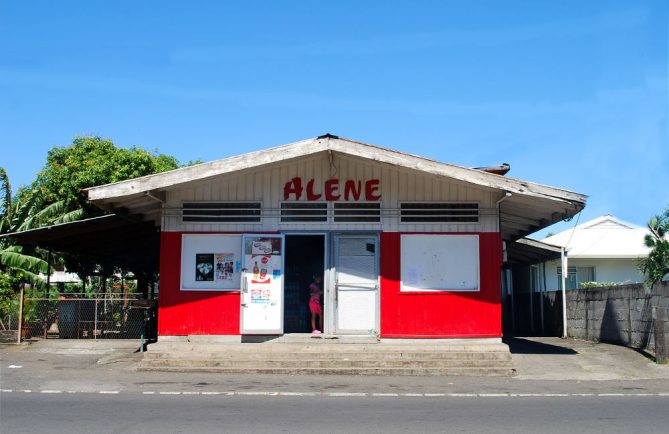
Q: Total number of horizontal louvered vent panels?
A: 4